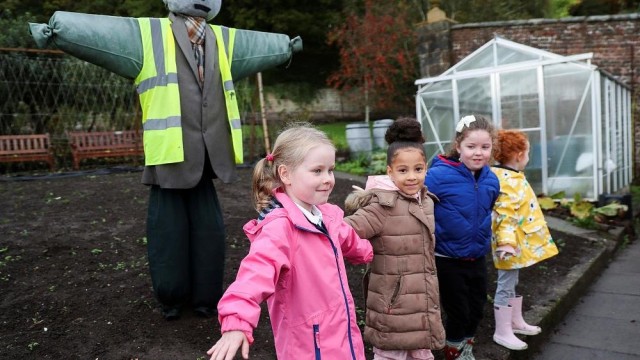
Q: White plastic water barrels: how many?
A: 2